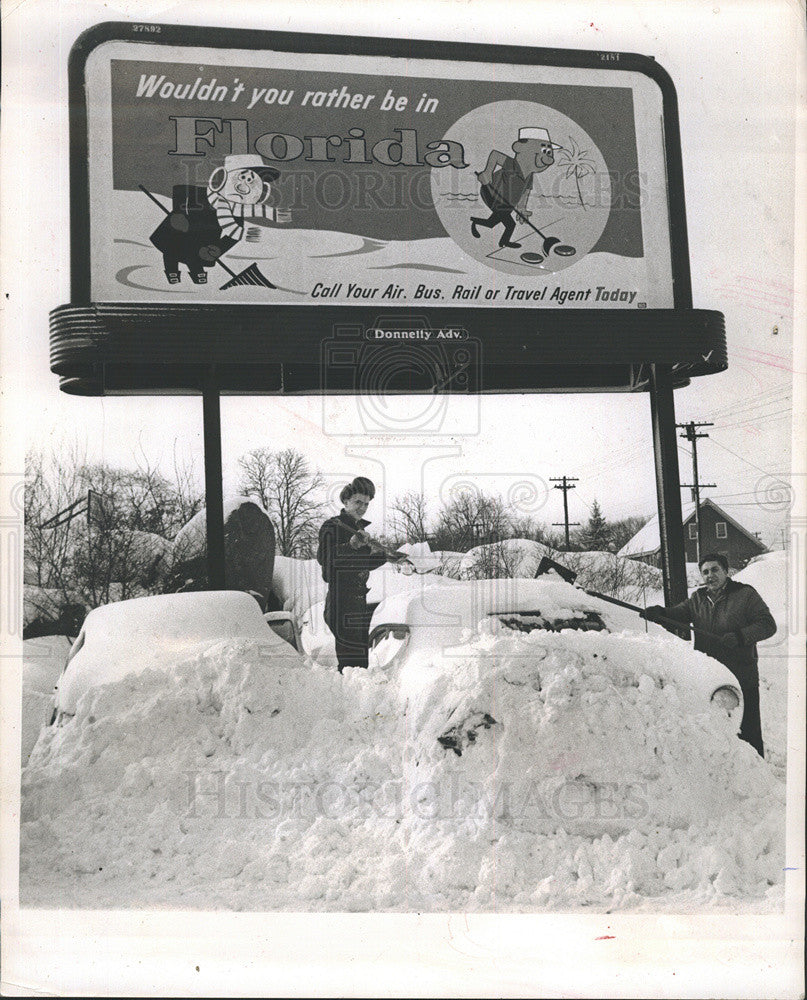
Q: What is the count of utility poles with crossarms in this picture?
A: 2